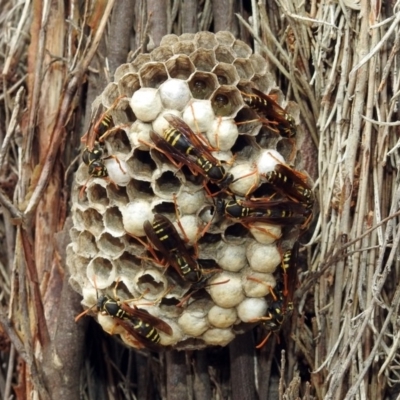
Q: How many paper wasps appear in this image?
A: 8